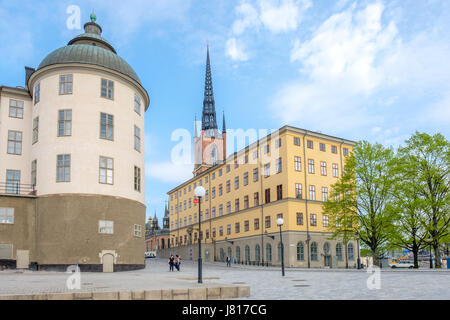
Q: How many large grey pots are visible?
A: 0